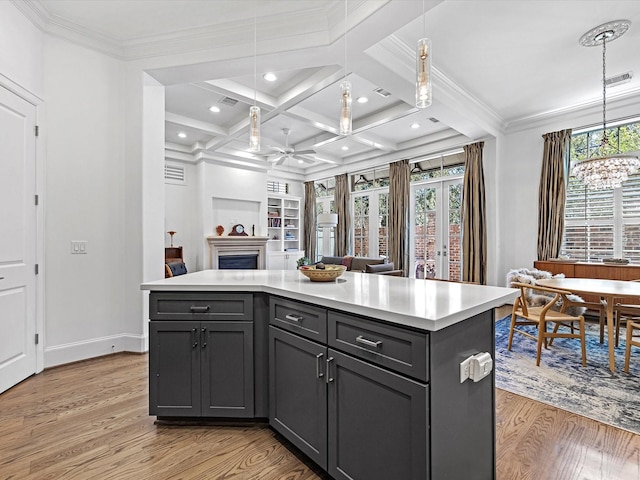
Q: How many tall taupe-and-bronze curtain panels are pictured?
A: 5